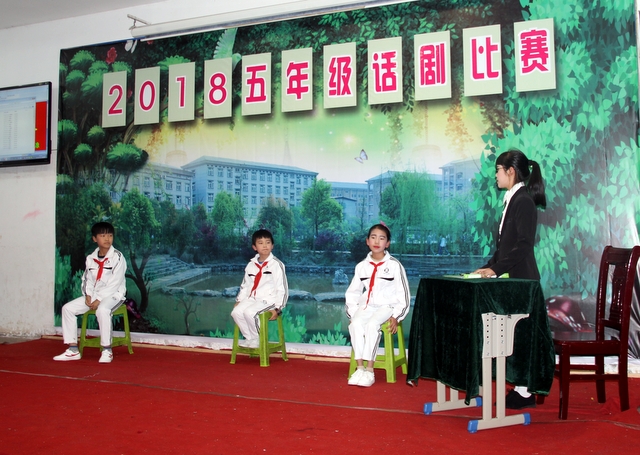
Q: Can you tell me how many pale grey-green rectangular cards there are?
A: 11